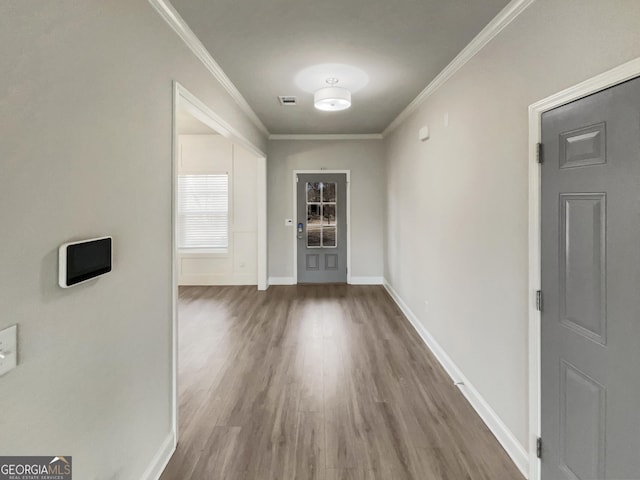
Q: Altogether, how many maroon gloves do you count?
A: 0